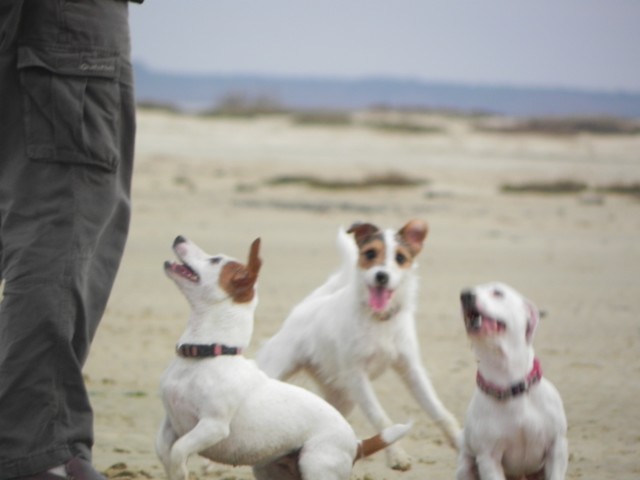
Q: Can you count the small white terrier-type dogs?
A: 3